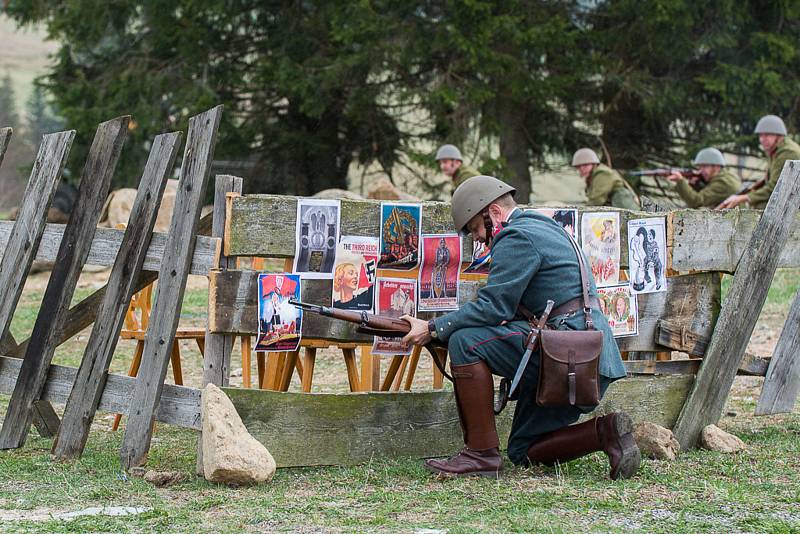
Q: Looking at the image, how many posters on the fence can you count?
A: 11